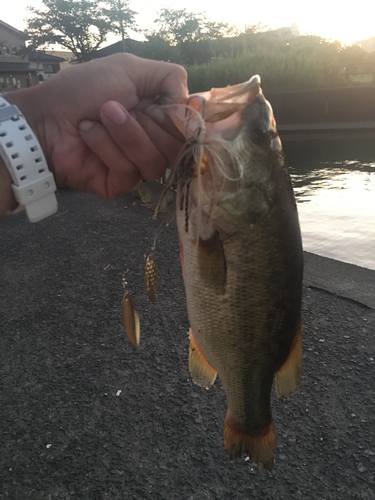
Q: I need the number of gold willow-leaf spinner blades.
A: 2